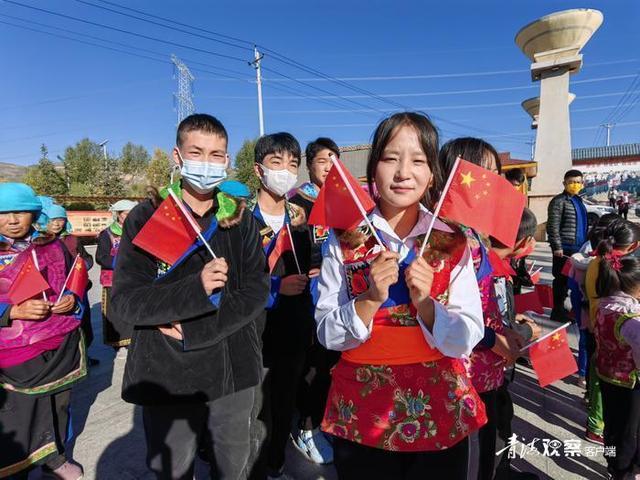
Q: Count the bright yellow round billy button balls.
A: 0